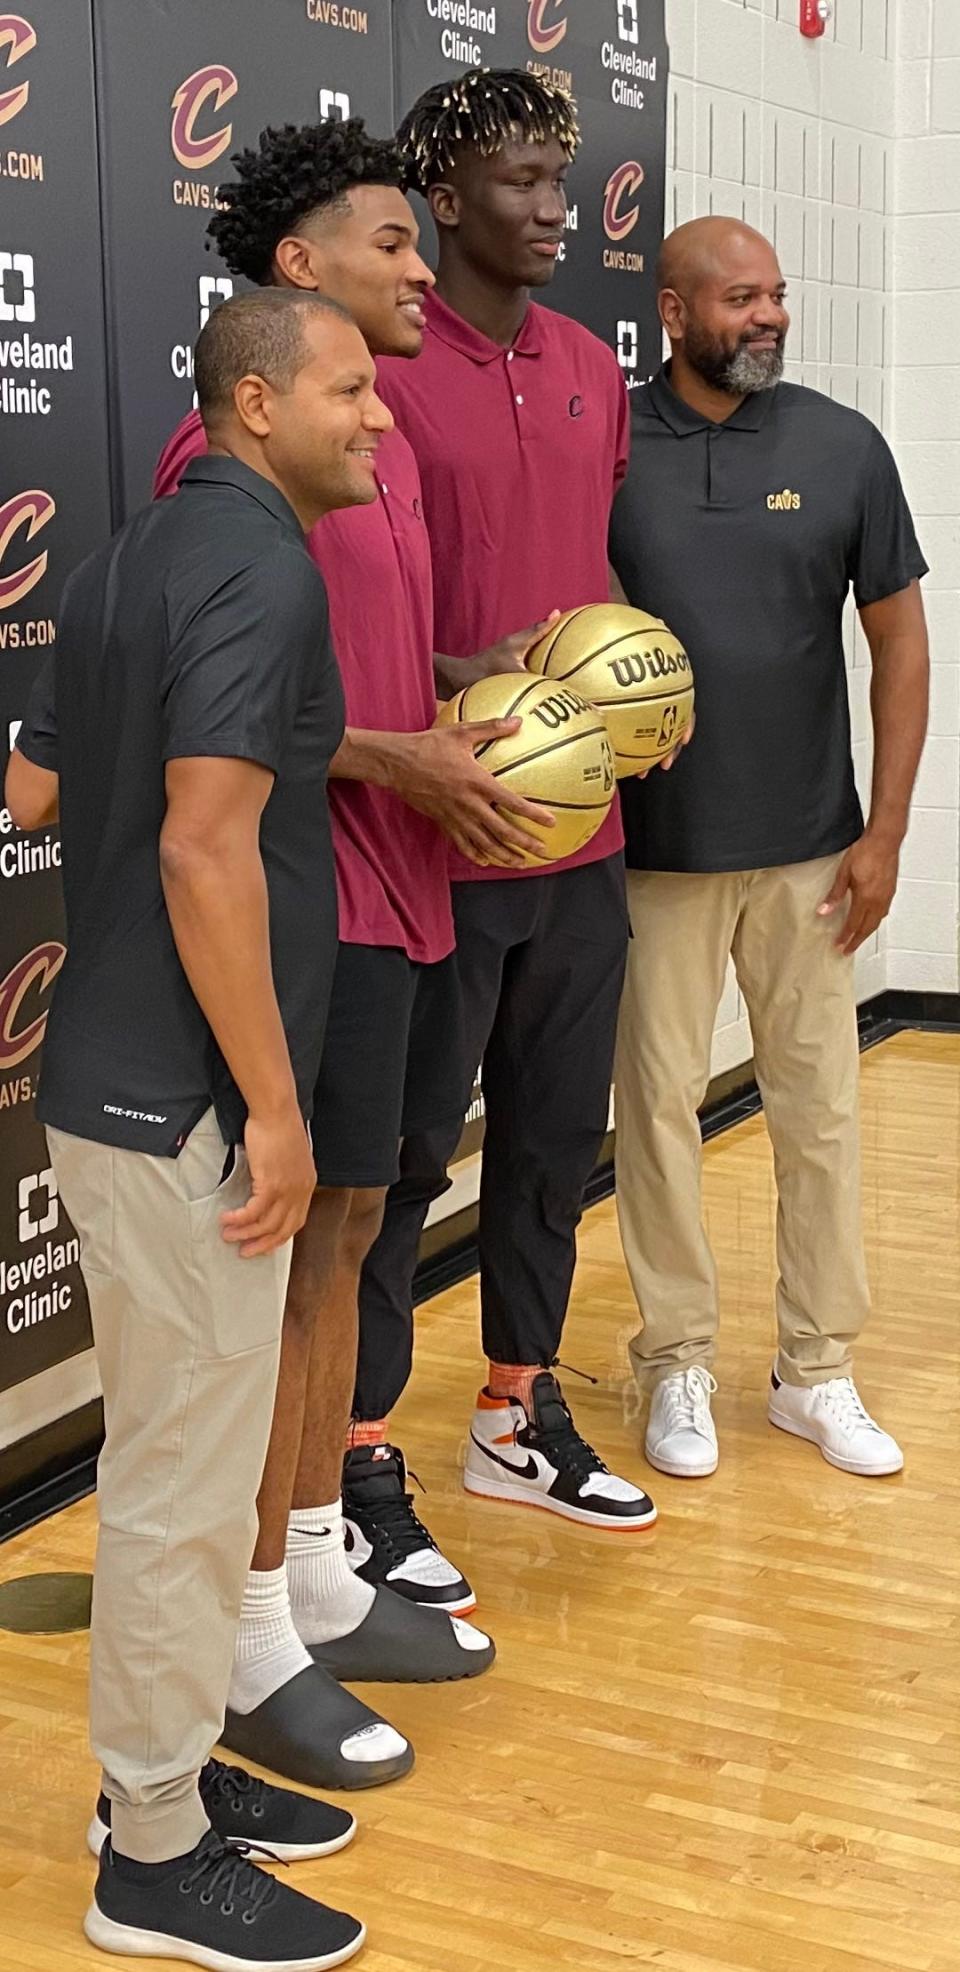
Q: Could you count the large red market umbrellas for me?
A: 0